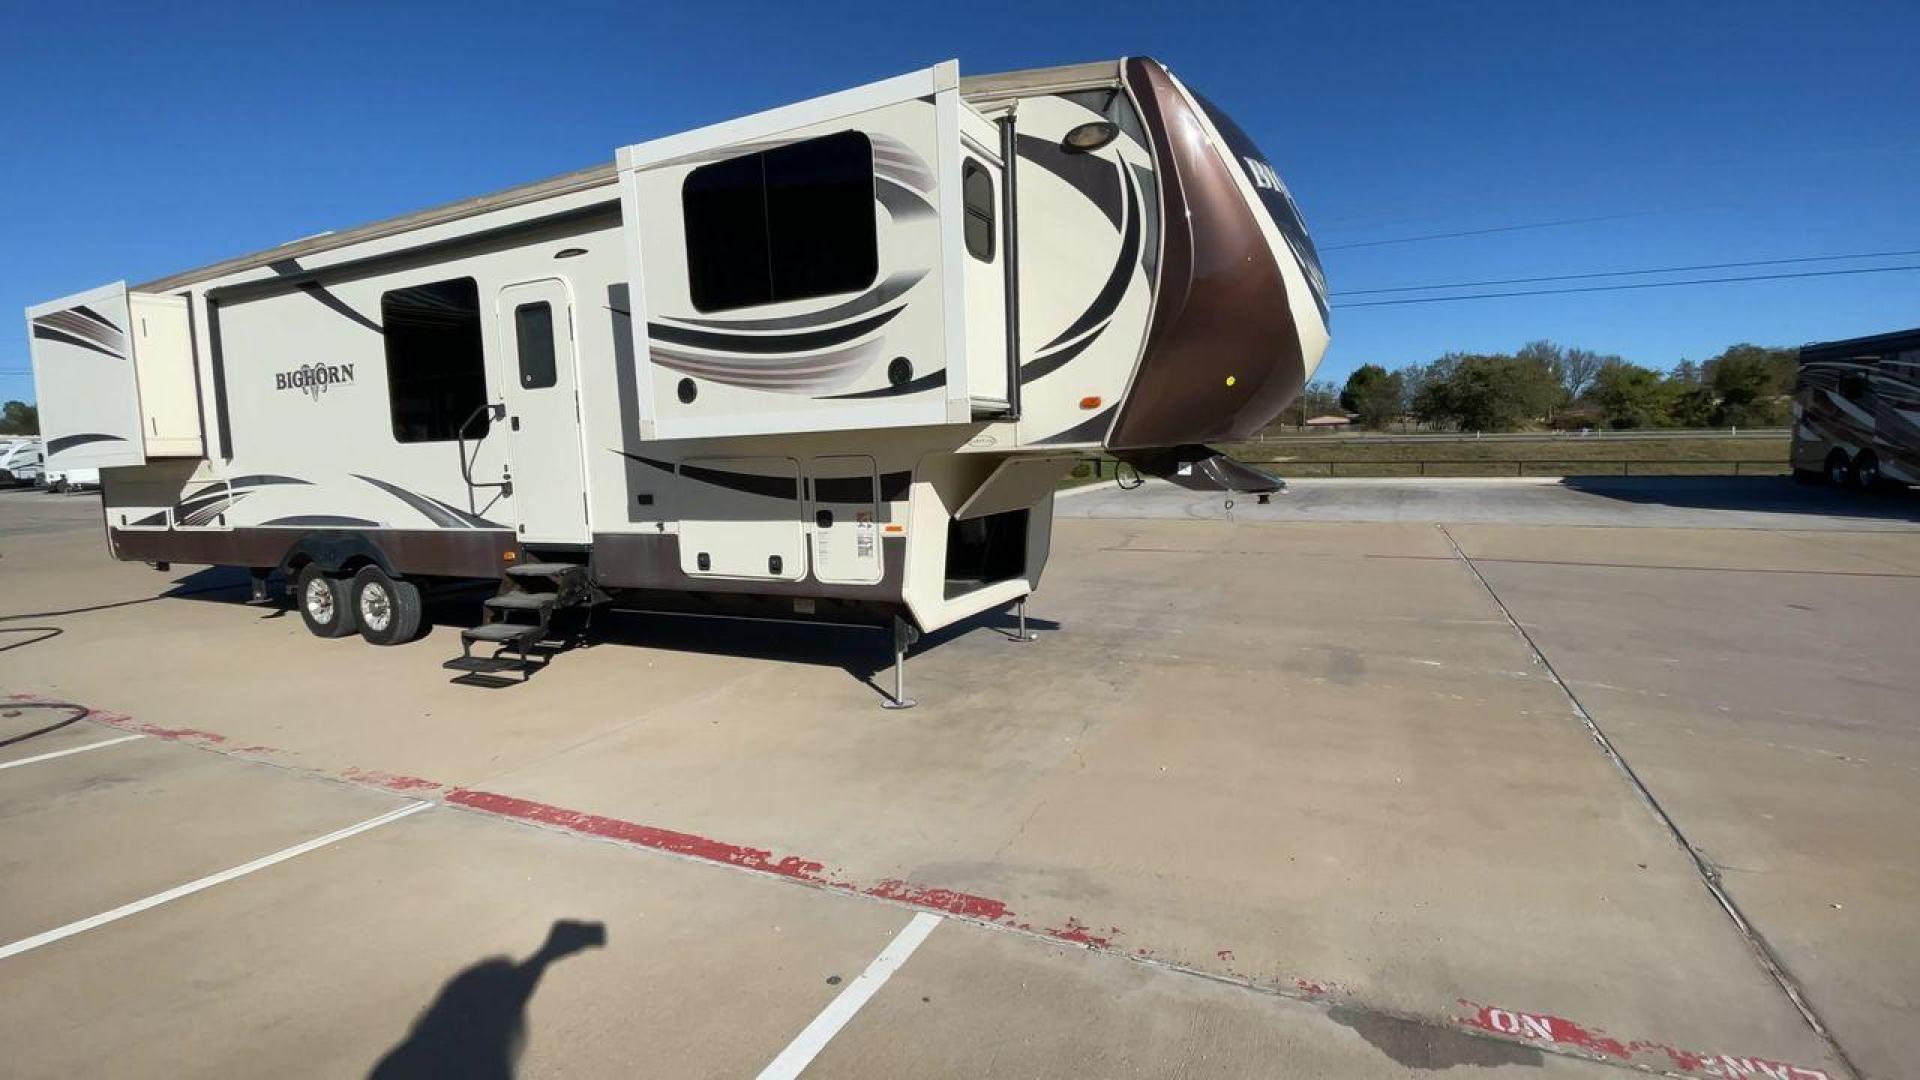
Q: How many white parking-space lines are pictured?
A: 3